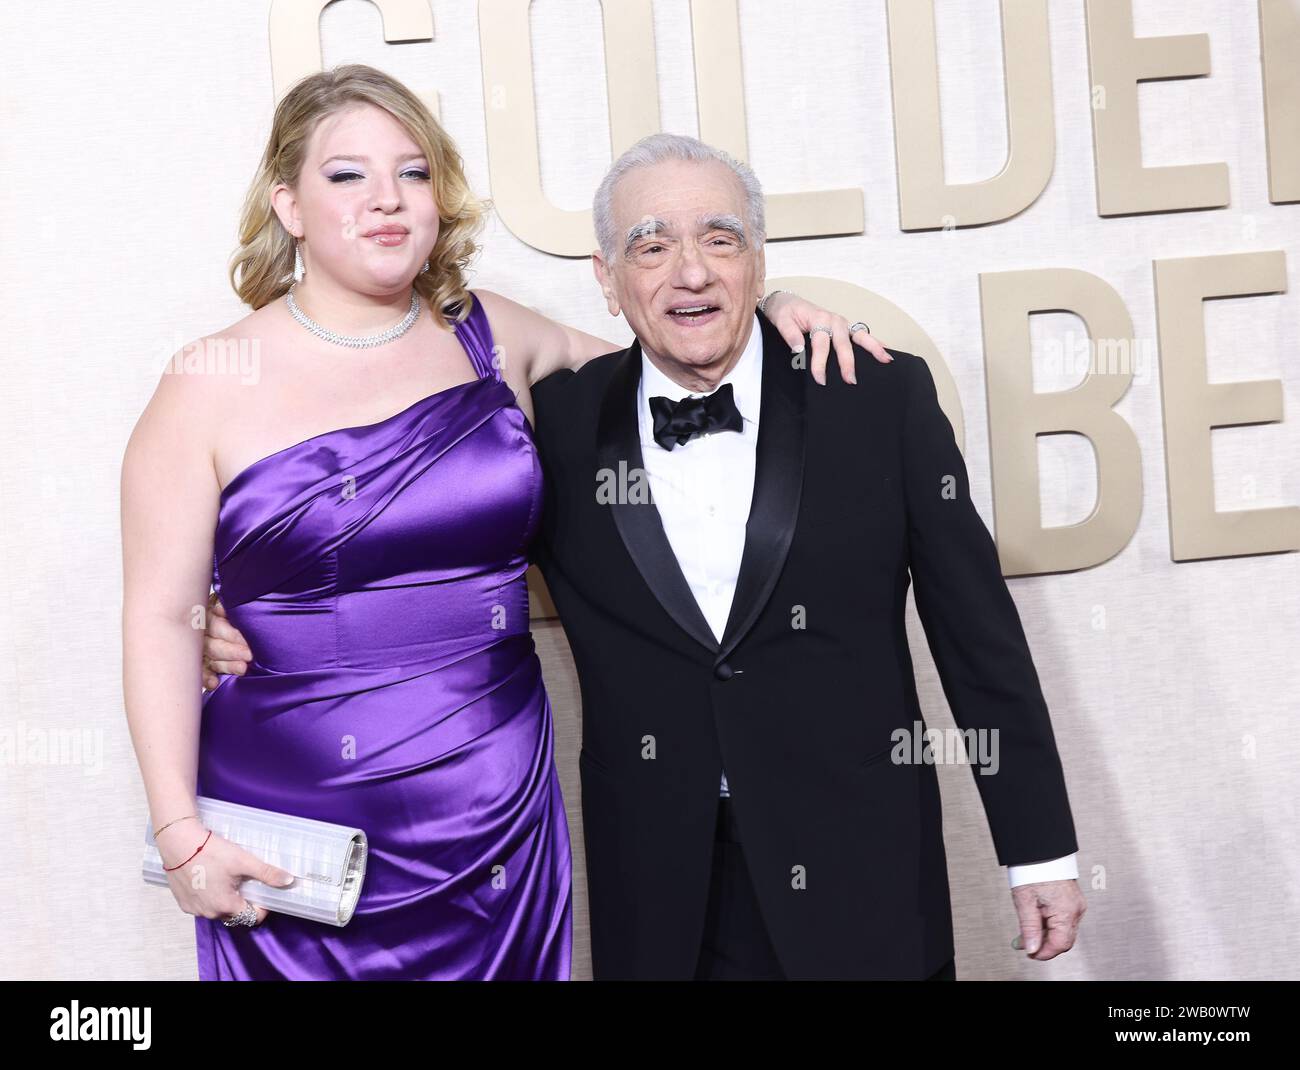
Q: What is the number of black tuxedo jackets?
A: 1